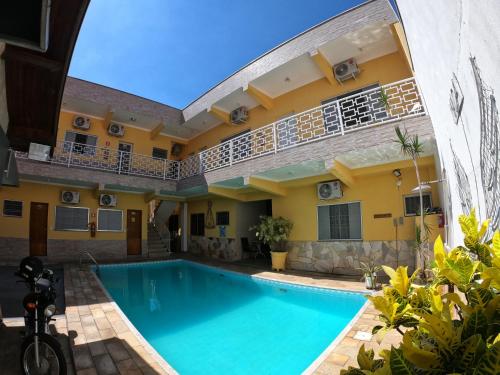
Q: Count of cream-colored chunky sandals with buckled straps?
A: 0